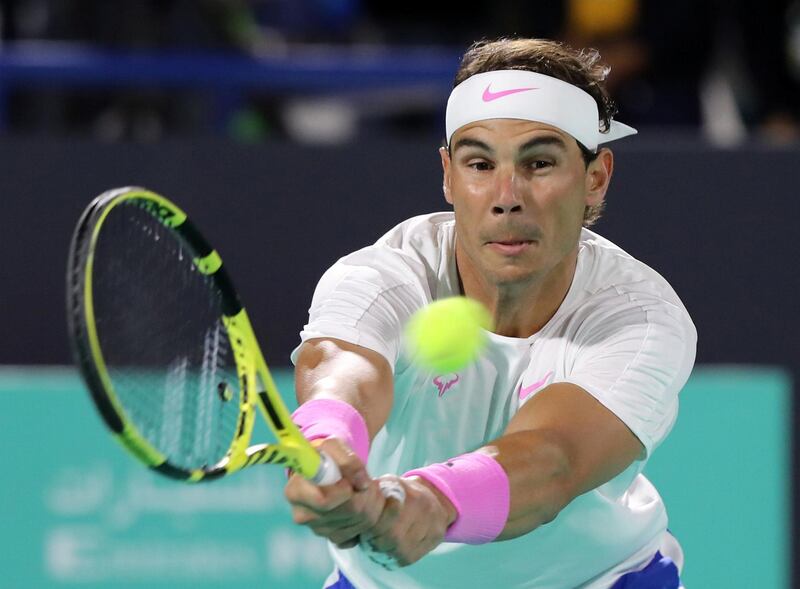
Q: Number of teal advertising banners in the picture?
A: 1